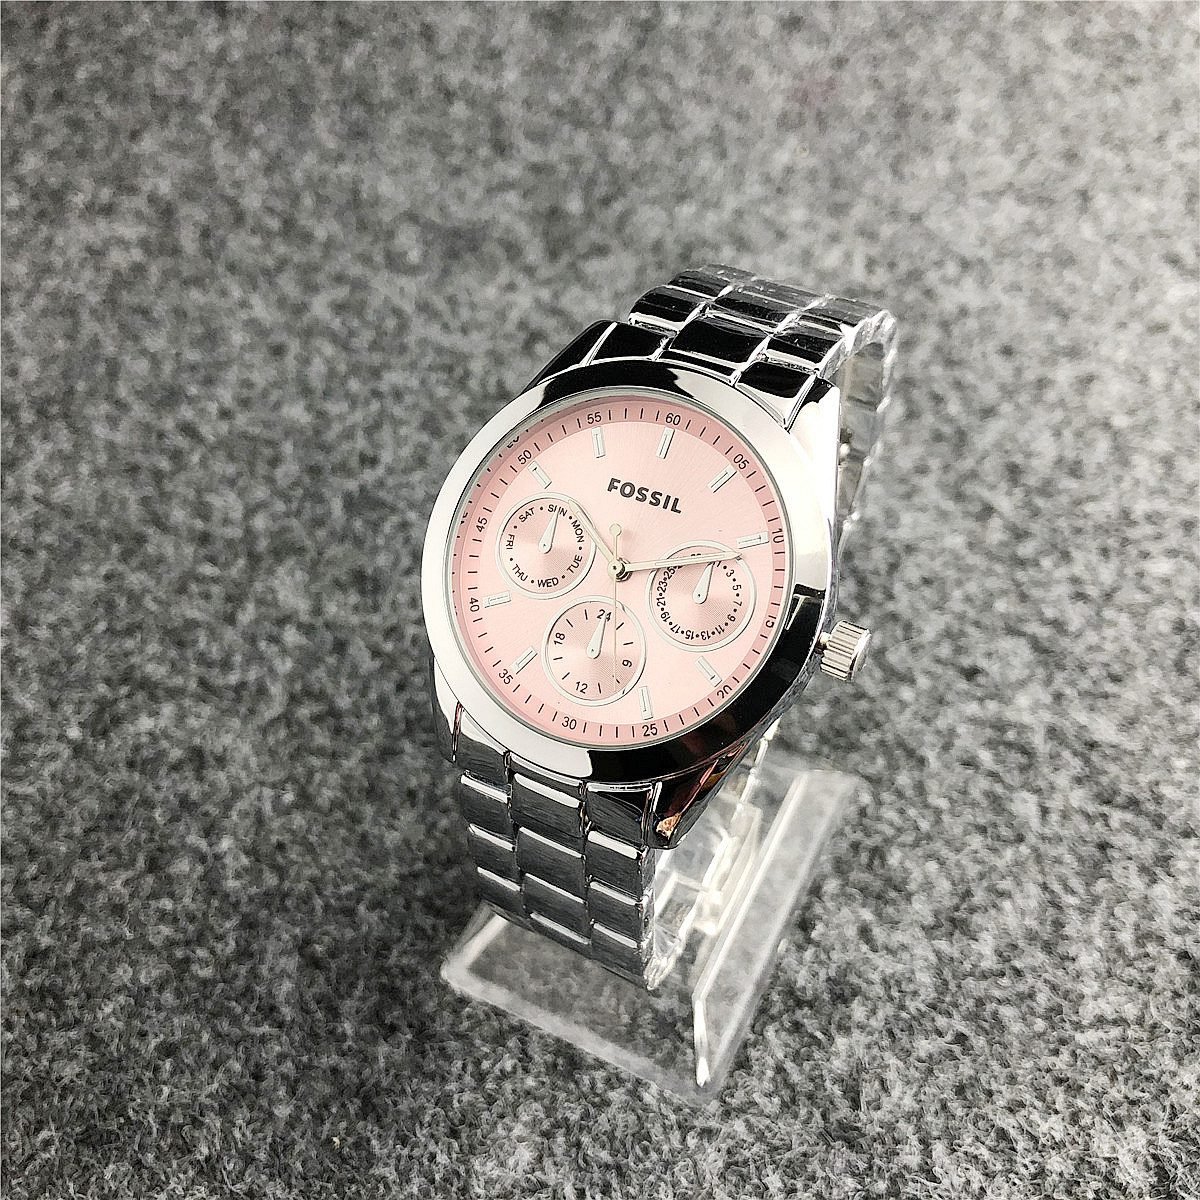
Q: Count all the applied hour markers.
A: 9